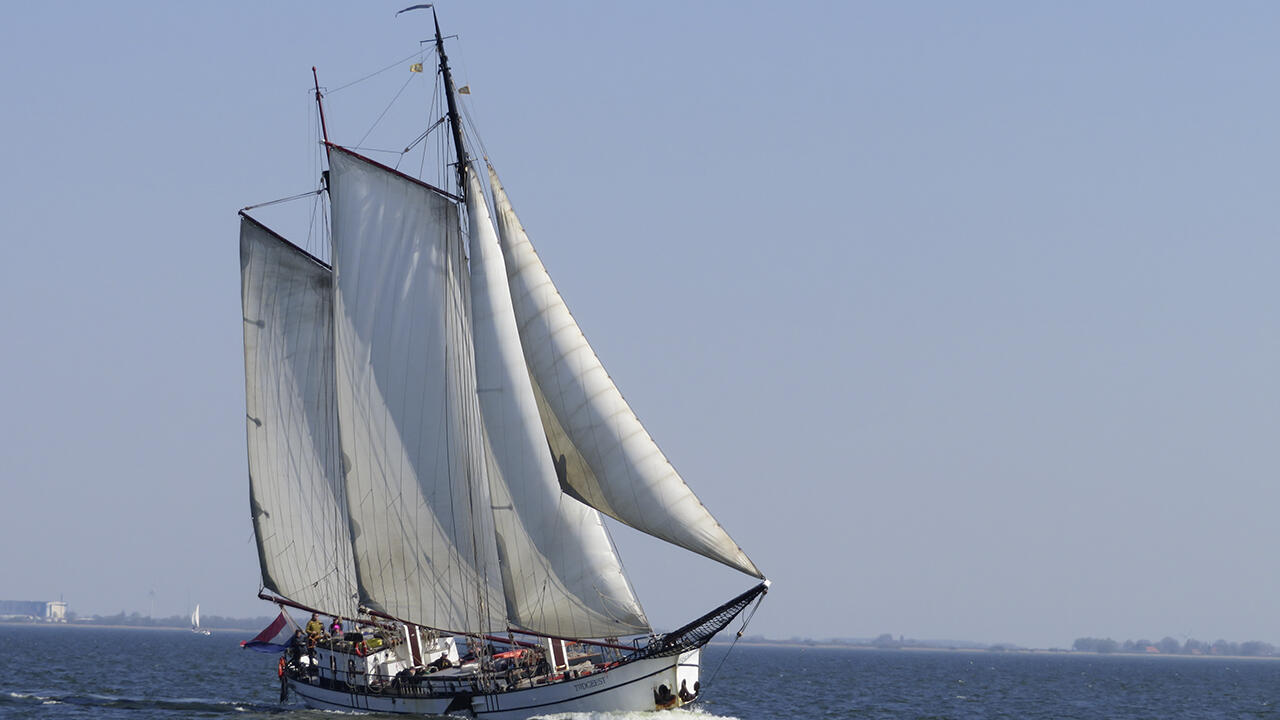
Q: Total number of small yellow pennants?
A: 2